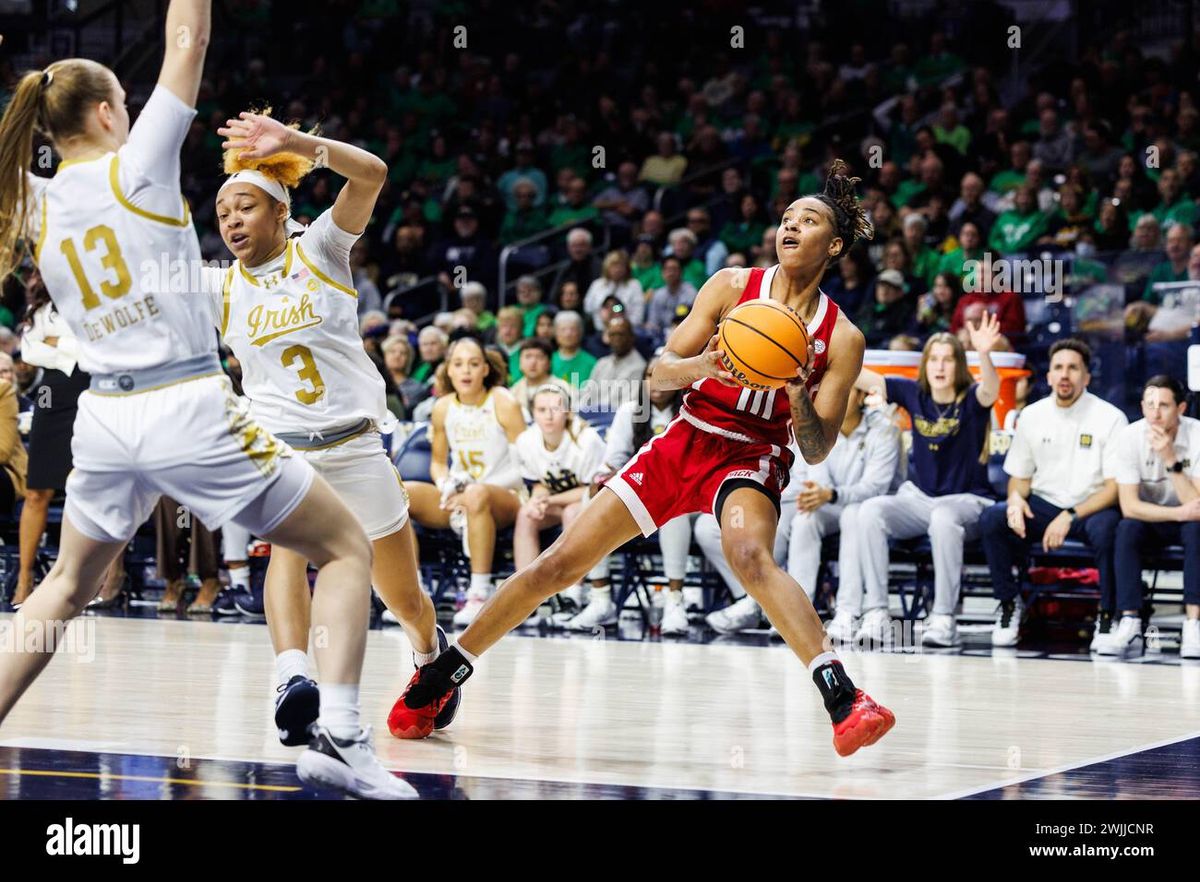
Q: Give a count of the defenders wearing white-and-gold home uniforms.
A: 2